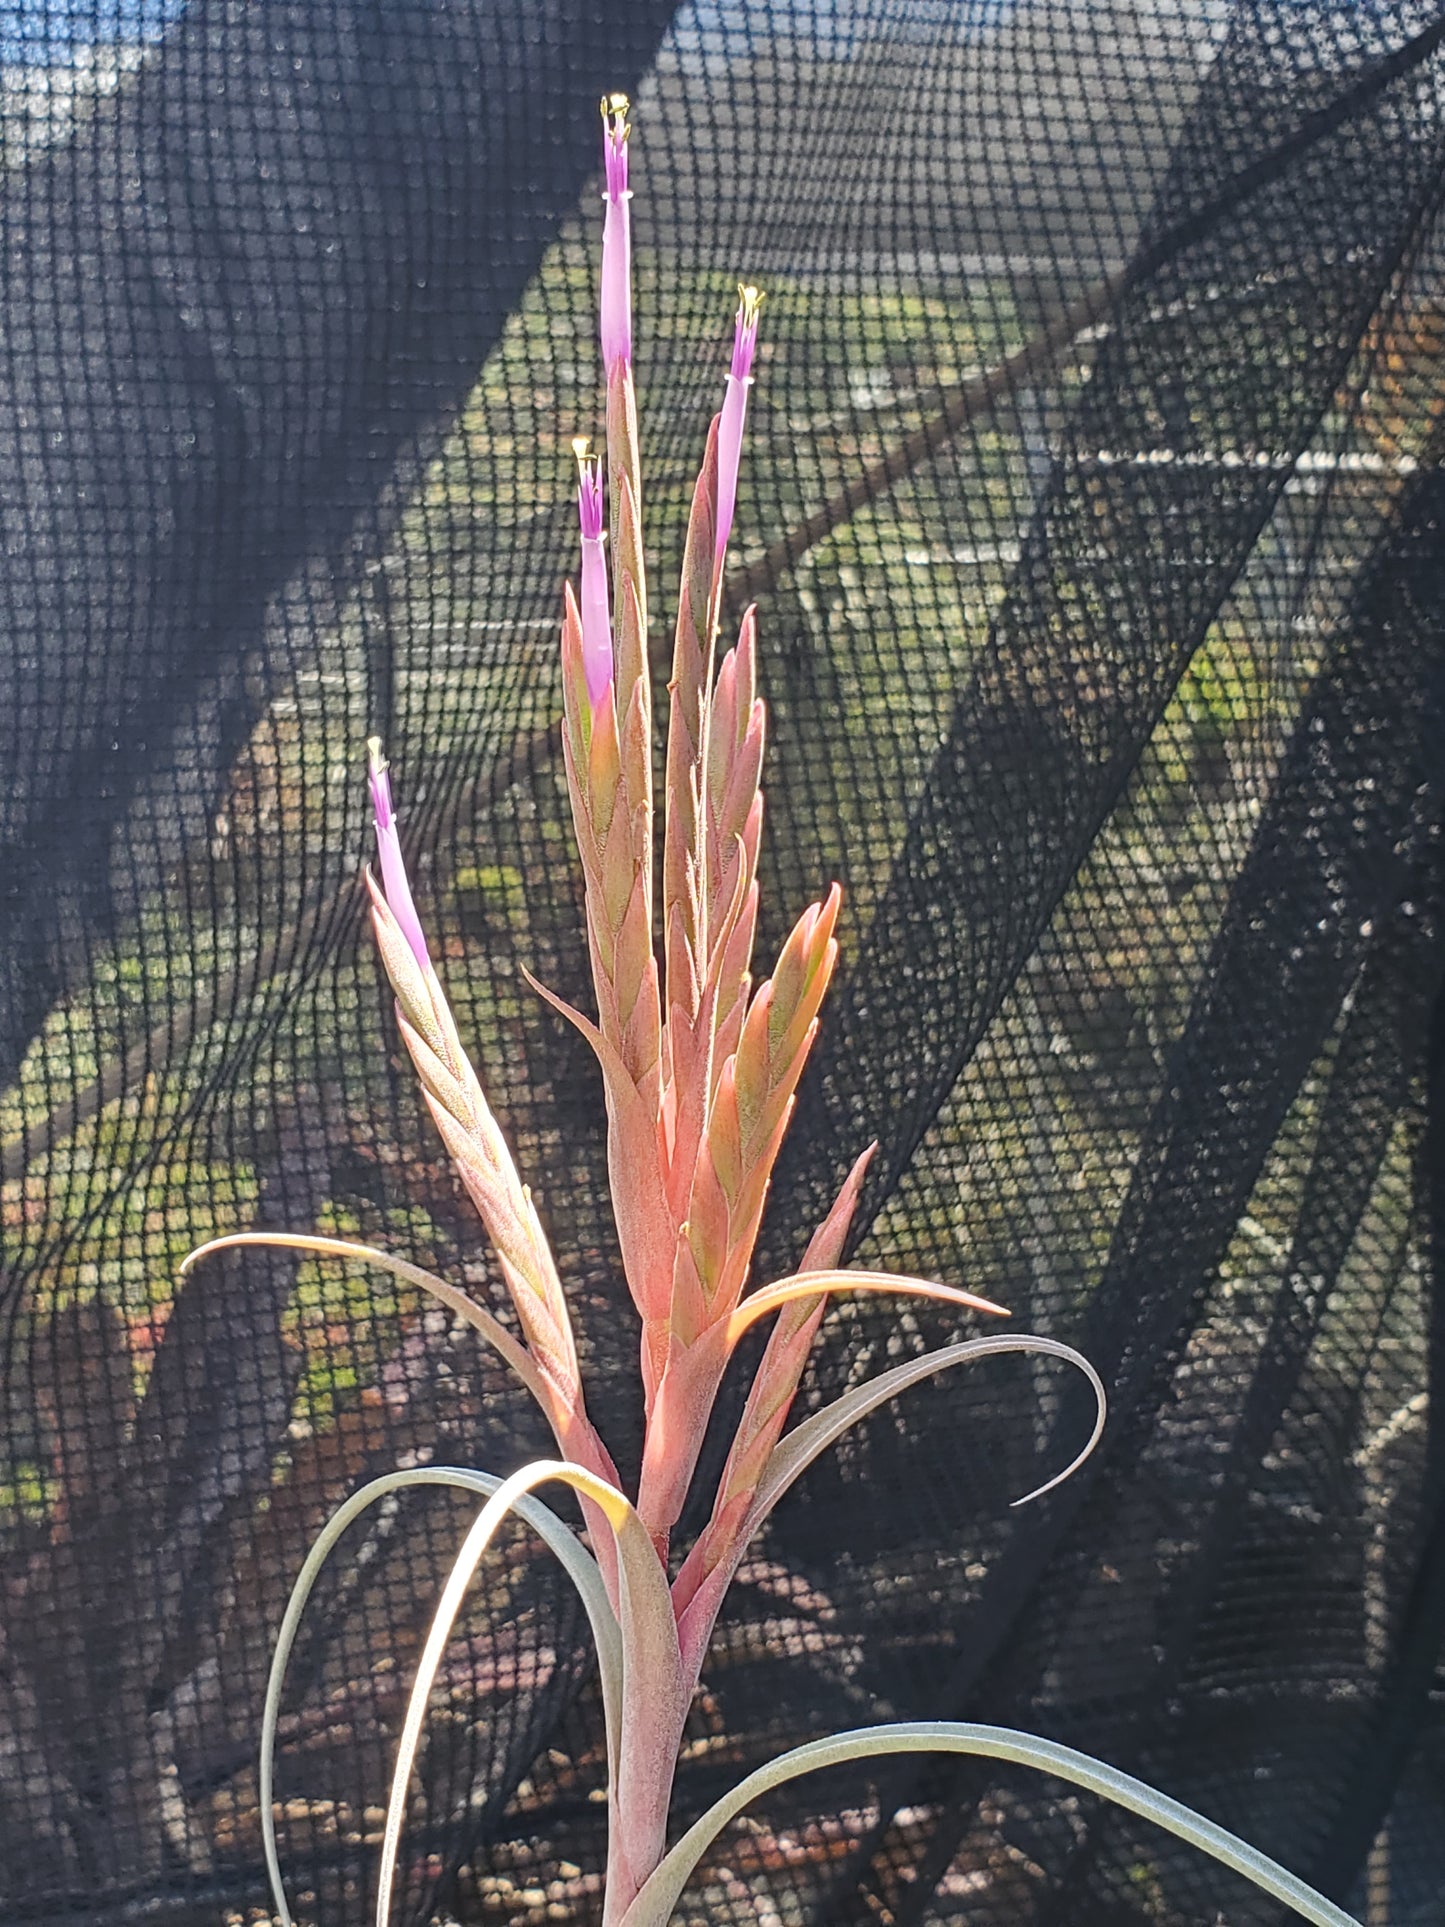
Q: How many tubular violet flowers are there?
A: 4